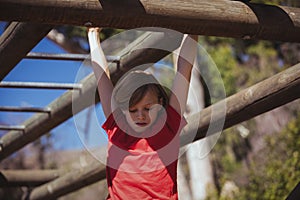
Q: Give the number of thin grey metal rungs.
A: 4